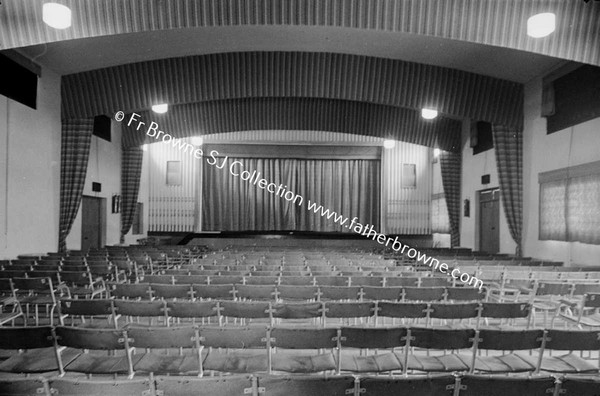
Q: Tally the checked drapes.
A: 4